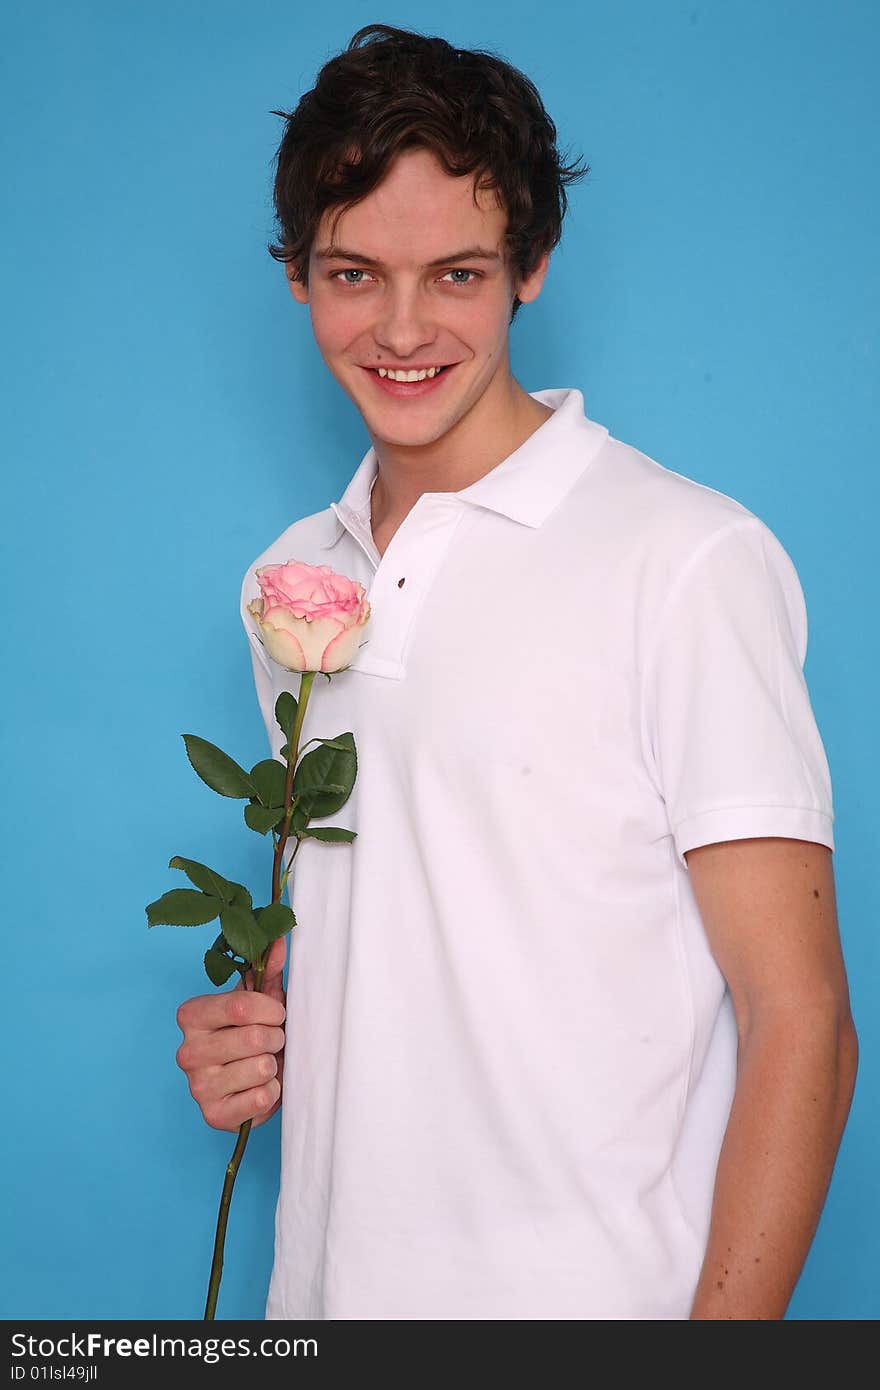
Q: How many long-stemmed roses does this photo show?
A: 1